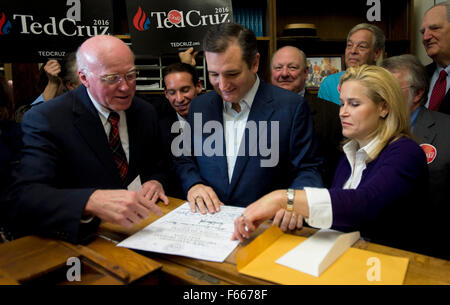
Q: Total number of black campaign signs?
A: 2